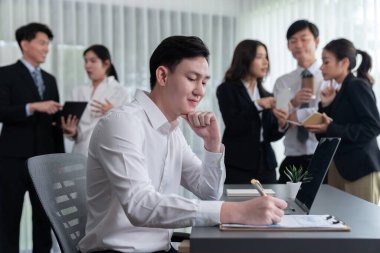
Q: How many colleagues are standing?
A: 5